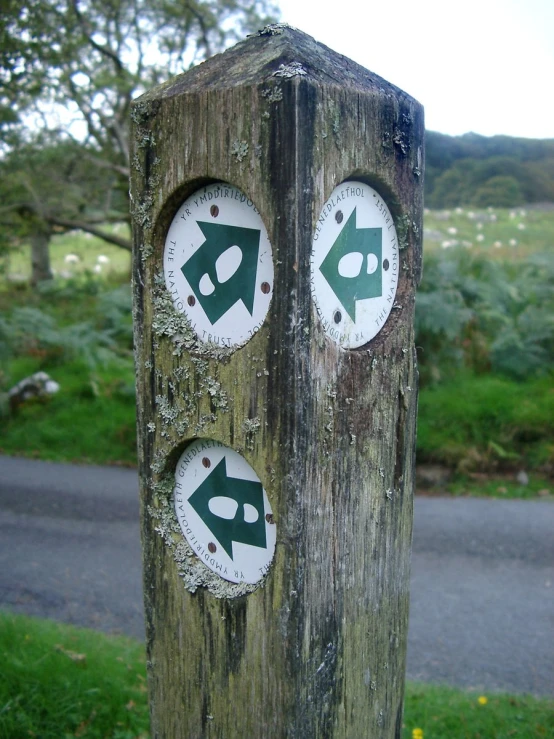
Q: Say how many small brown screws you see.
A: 6